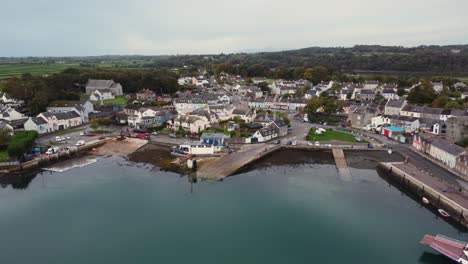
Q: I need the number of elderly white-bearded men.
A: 0